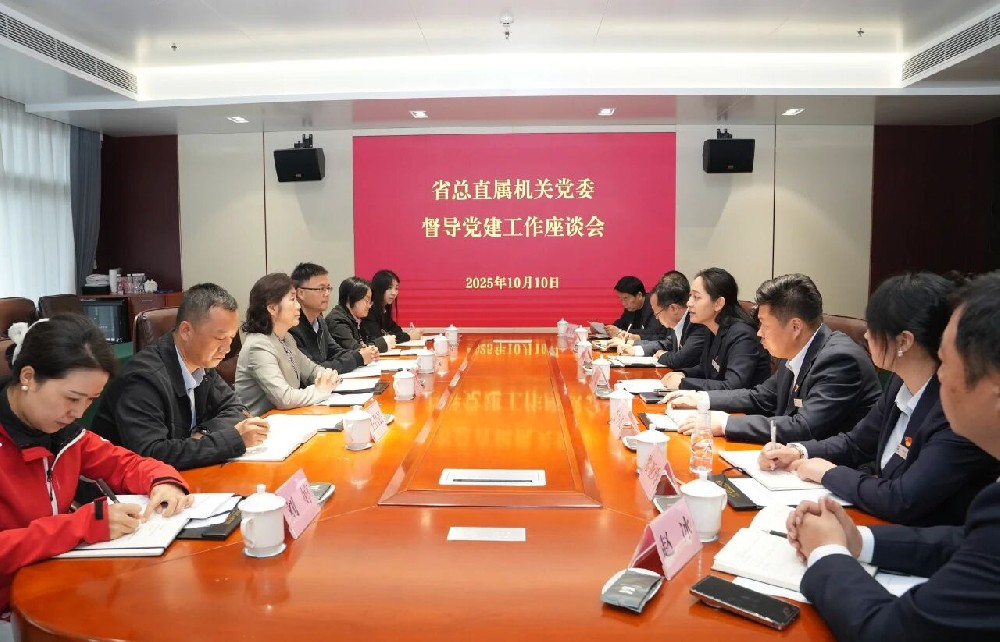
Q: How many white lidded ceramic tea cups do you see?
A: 13